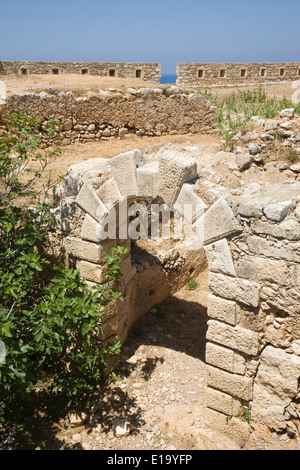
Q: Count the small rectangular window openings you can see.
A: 10